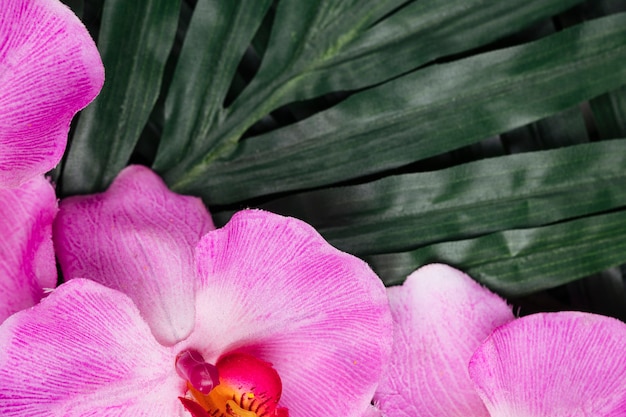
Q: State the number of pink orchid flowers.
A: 3